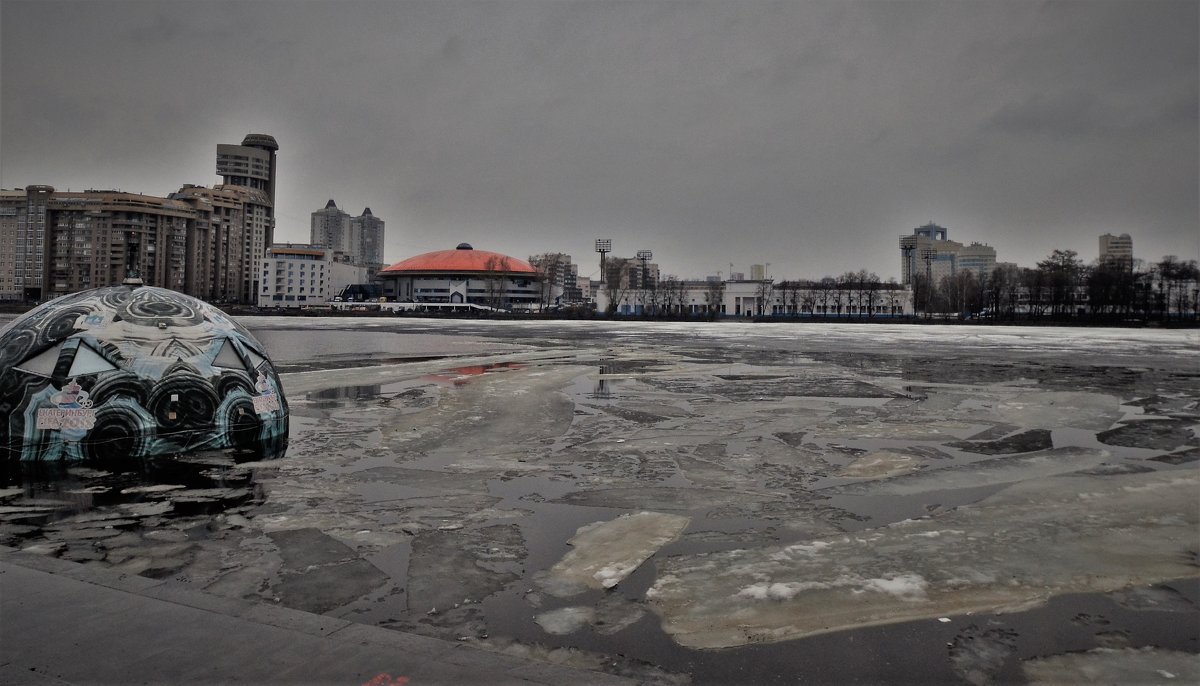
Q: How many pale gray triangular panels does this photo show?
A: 4